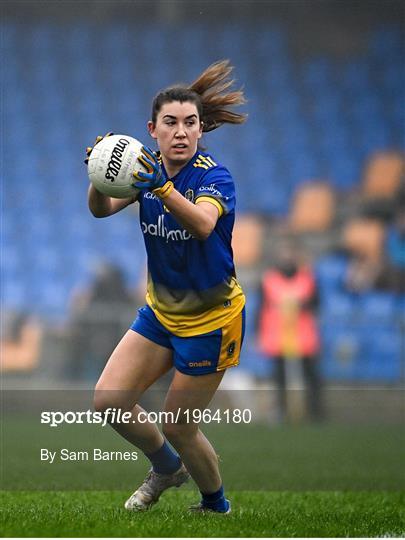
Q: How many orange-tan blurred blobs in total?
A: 5